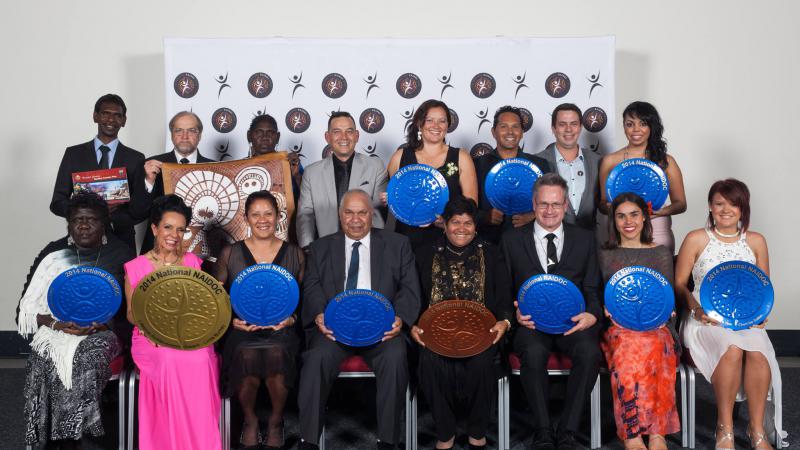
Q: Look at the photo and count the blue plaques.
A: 9